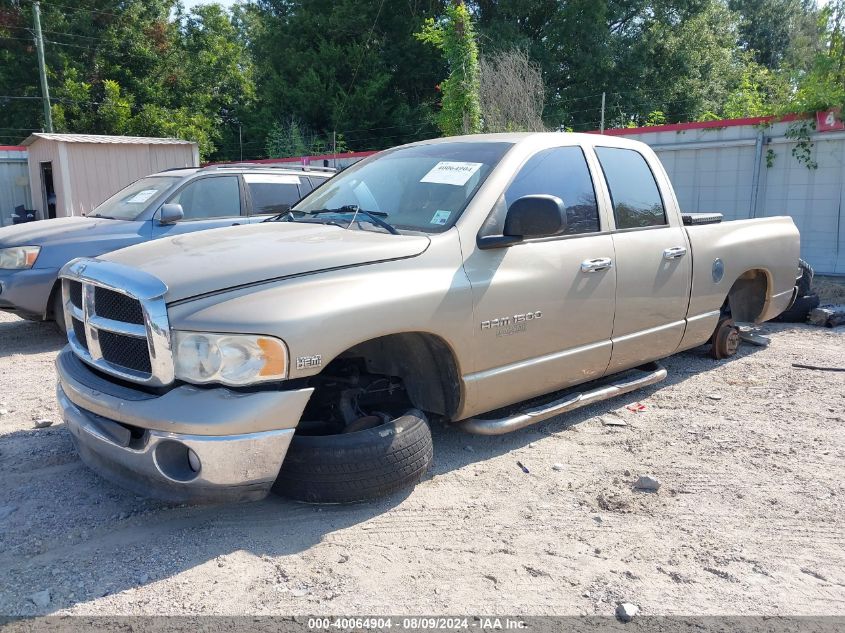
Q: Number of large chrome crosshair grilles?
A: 1